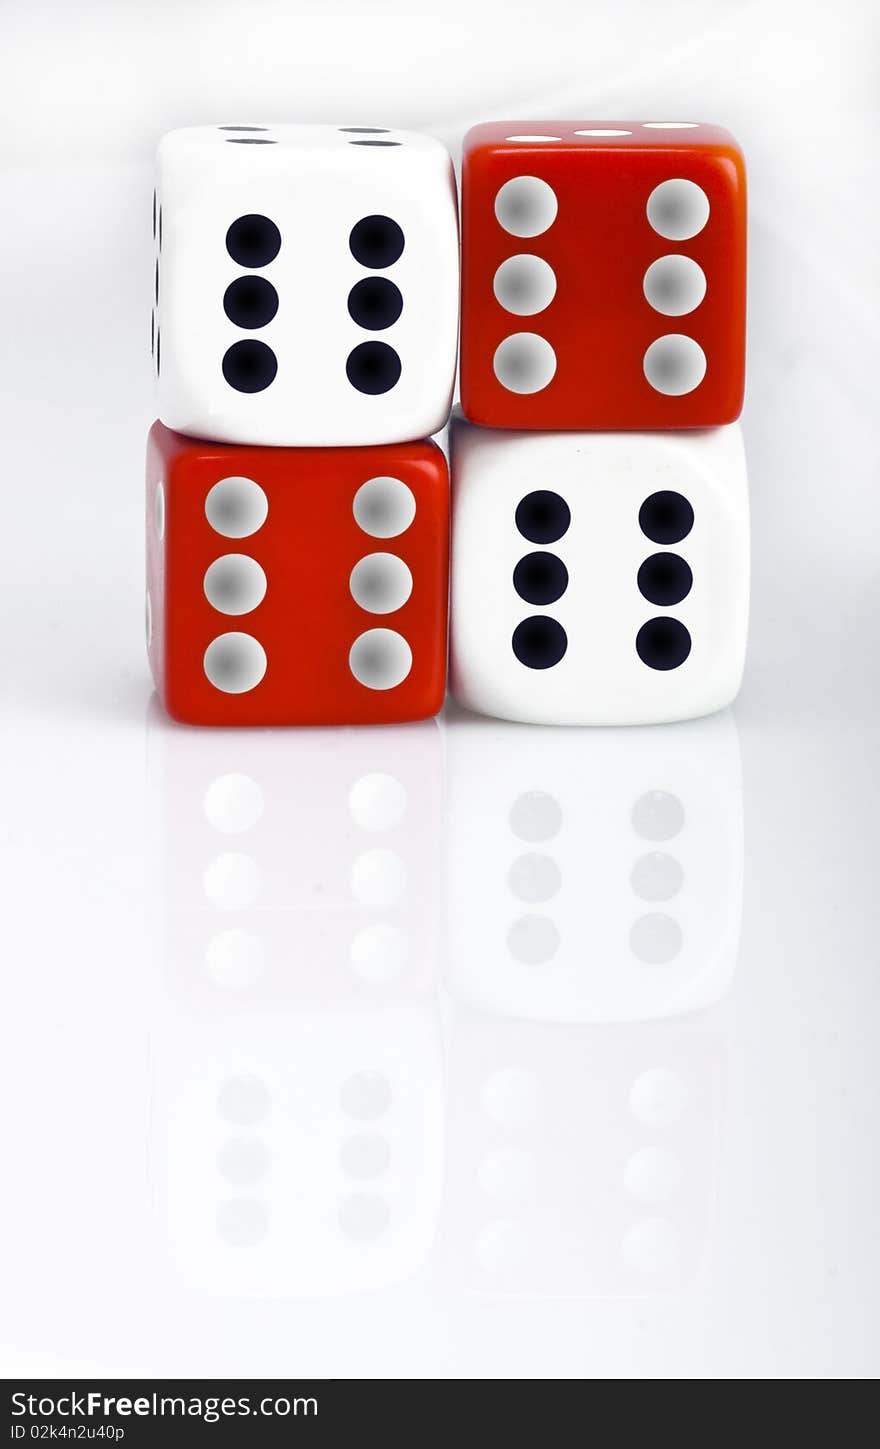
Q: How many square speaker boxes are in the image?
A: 0